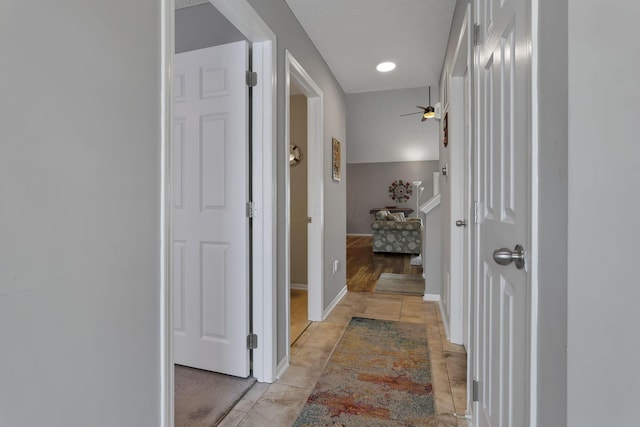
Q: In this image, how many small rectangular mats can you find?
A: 1